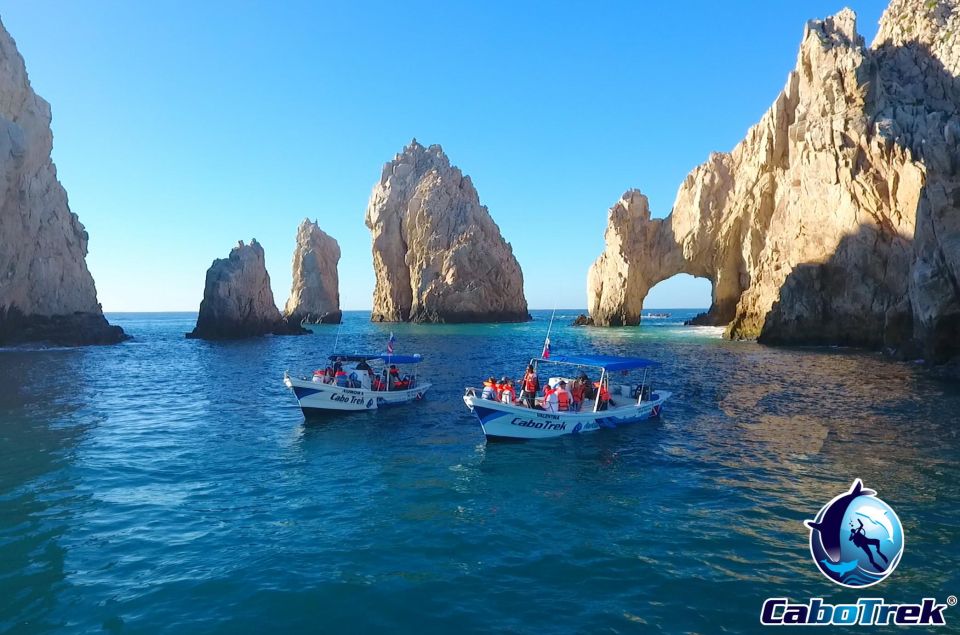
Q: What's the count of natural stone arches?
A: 1